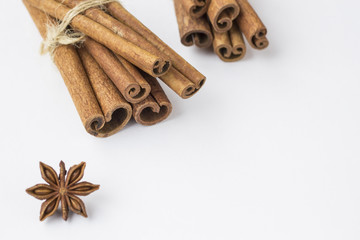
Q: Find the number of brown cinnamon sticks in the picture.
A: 10